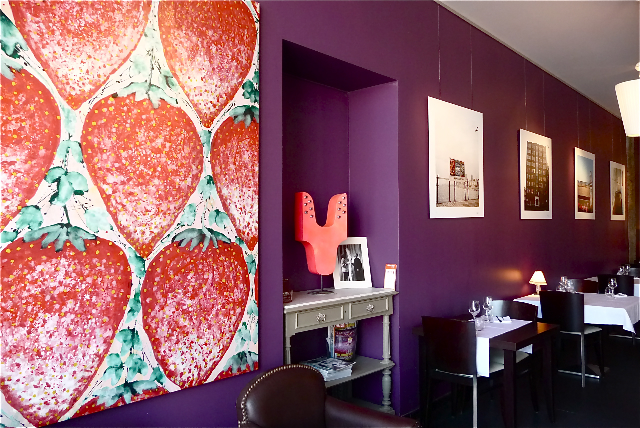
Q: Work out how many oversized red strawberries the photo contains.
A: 7